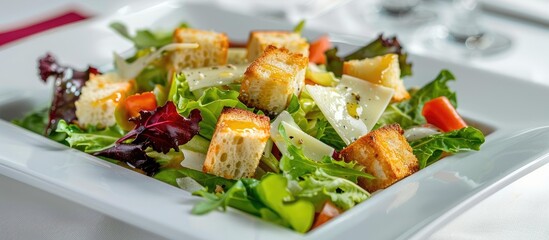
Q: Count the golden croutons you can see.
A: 7